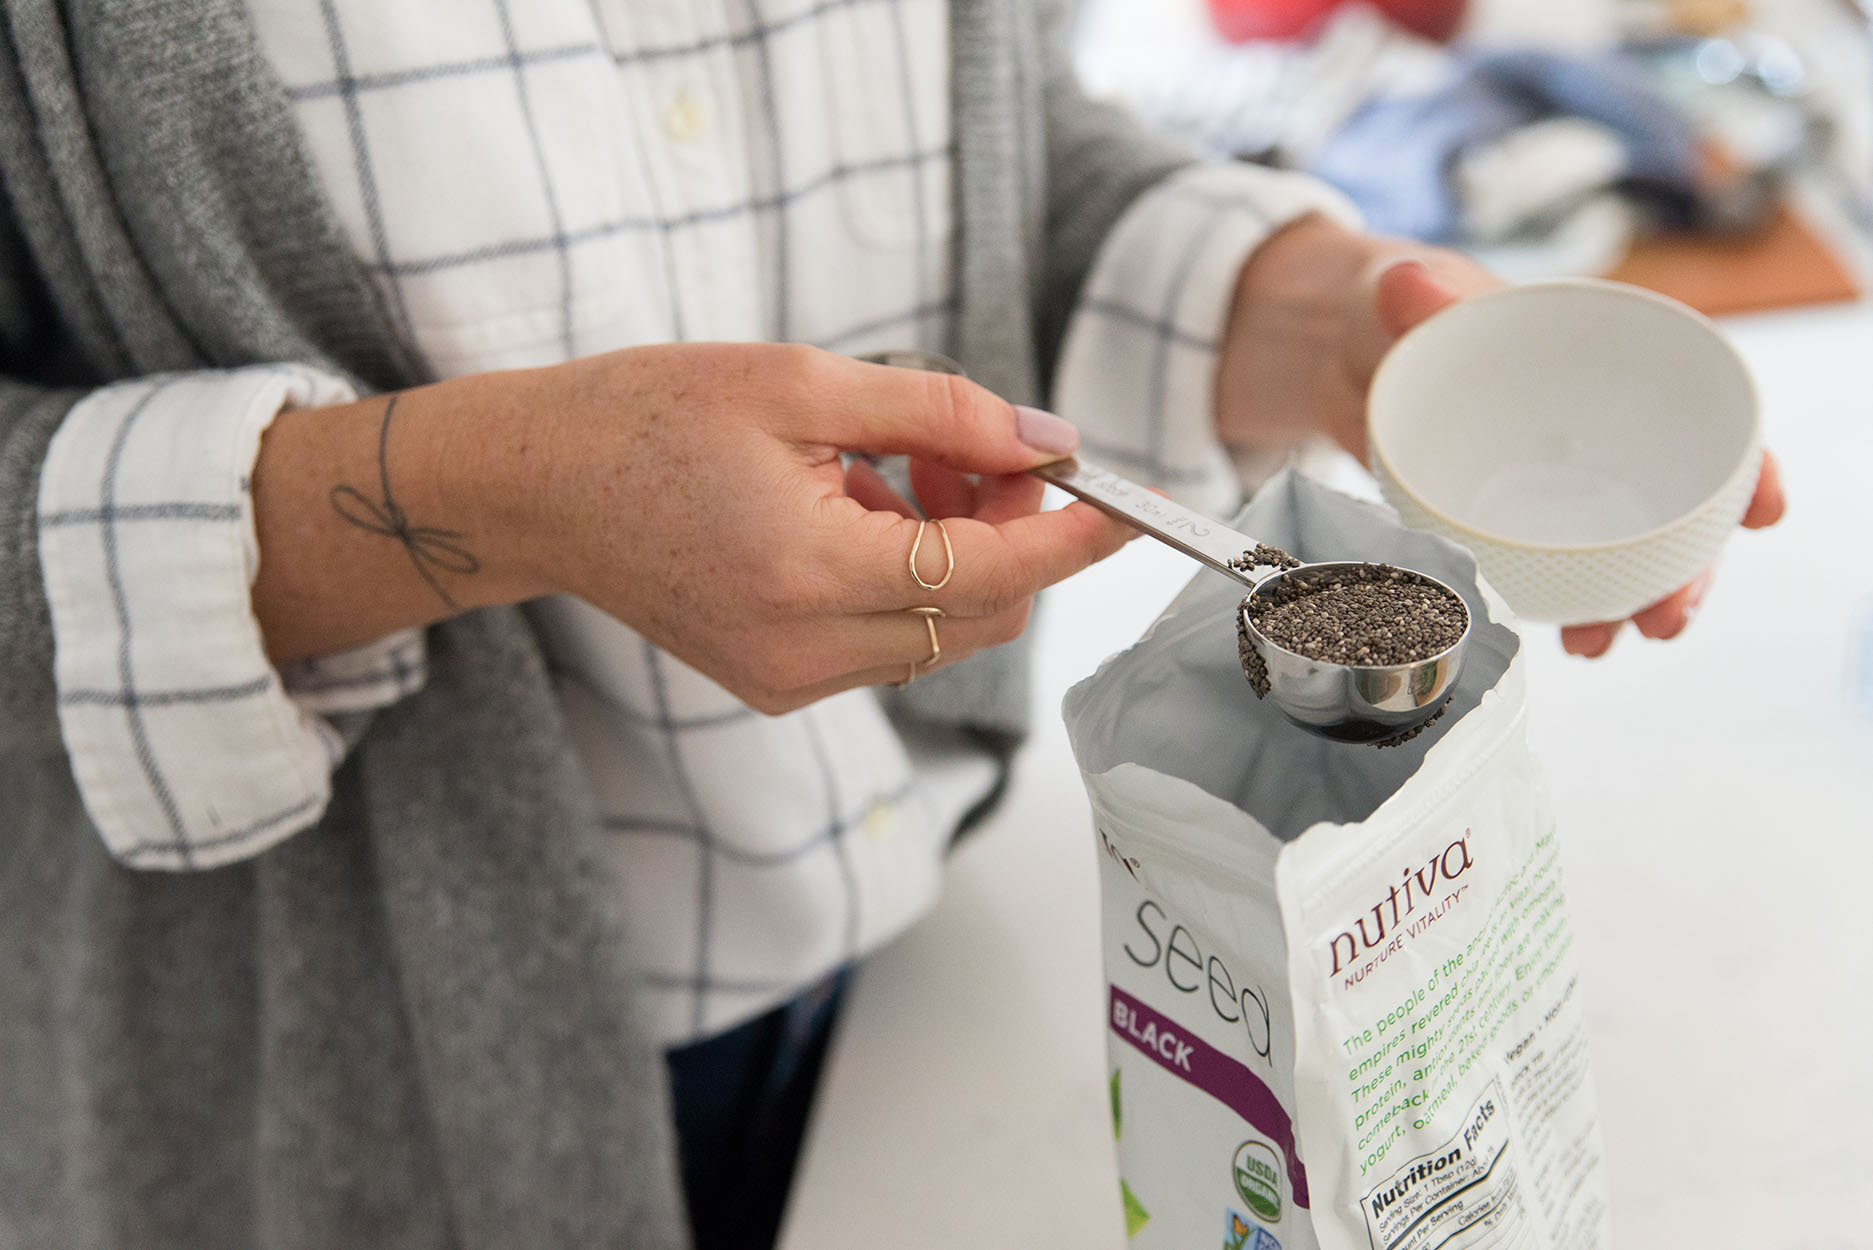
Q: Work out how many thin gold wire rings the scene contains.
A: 3